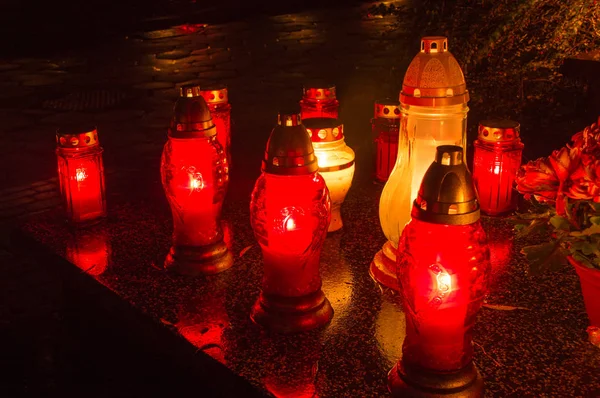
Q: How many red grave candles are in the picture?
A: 8